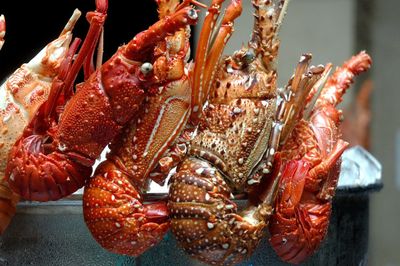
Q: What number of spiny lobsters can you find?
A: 5